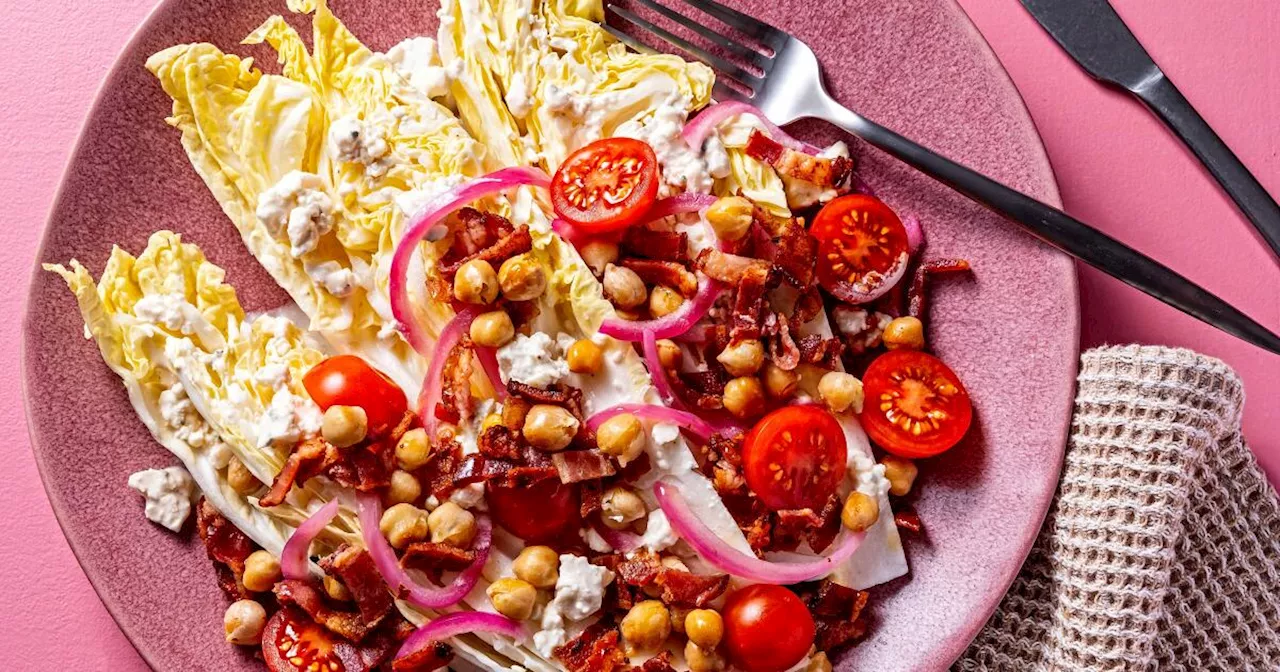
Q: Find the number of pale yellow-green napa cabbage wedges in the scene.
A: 3